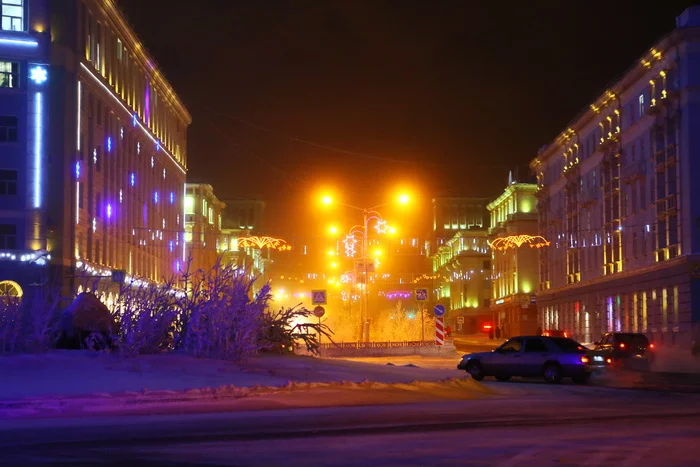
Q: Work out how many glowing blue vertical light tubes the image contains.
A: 1